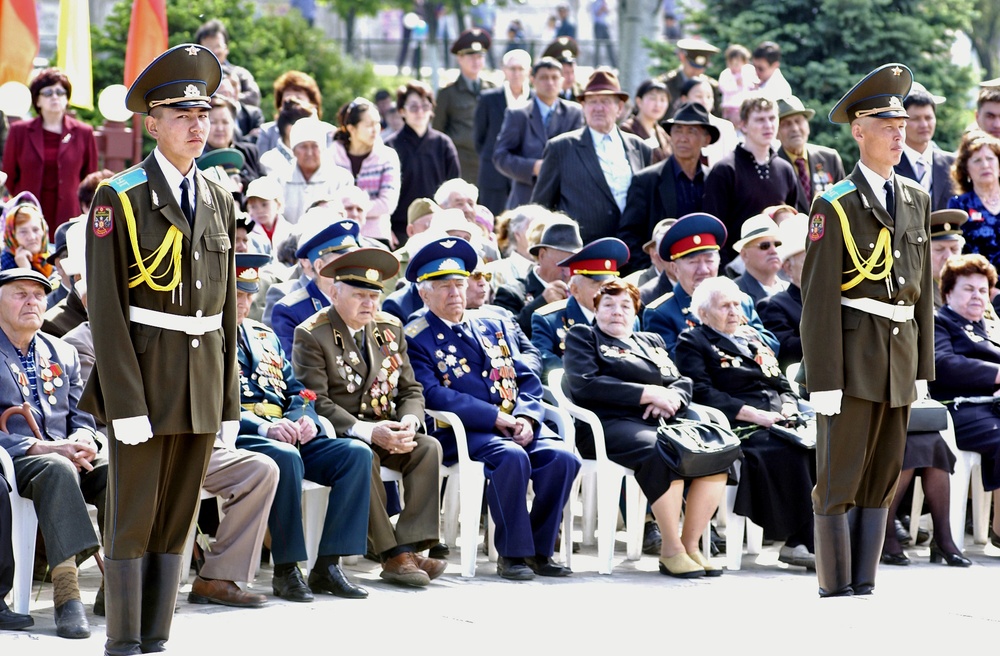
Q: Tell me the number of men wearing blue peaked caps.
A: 5